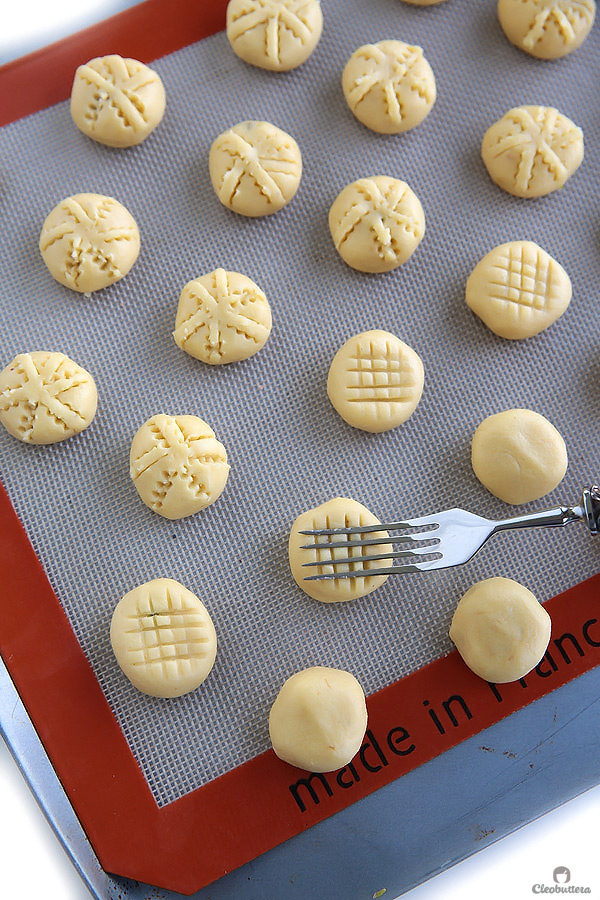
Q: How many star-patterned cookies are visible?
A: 11